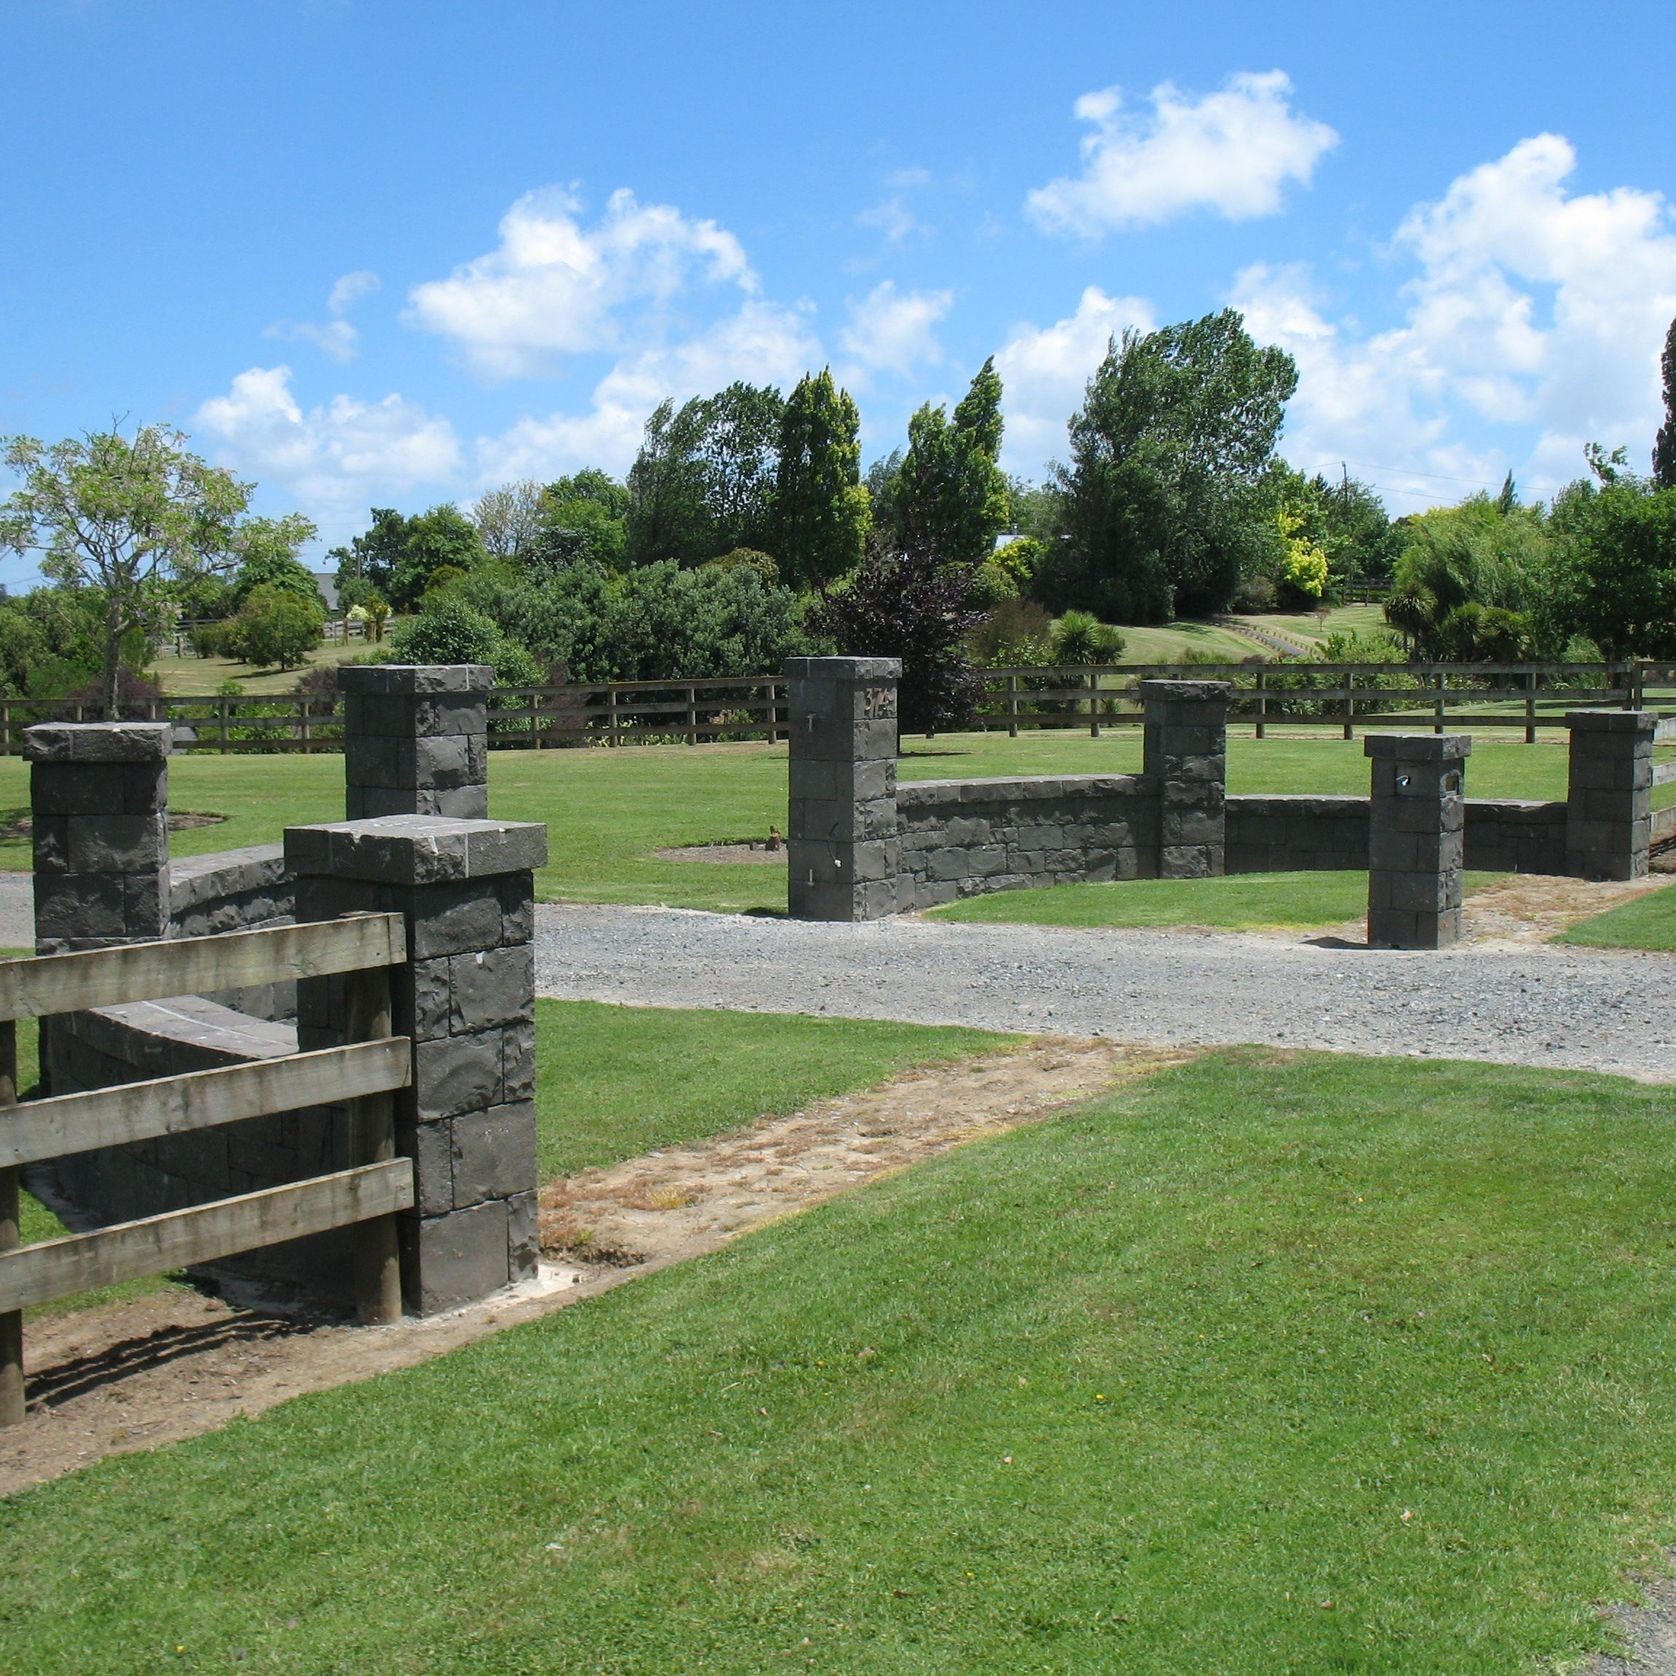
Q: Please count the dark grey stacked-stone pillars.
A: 7